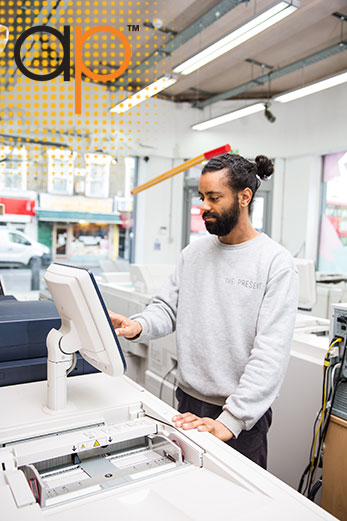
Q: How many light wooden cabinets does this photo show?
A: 1